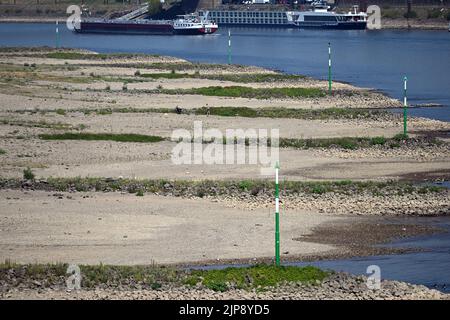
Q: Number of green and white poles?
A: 5